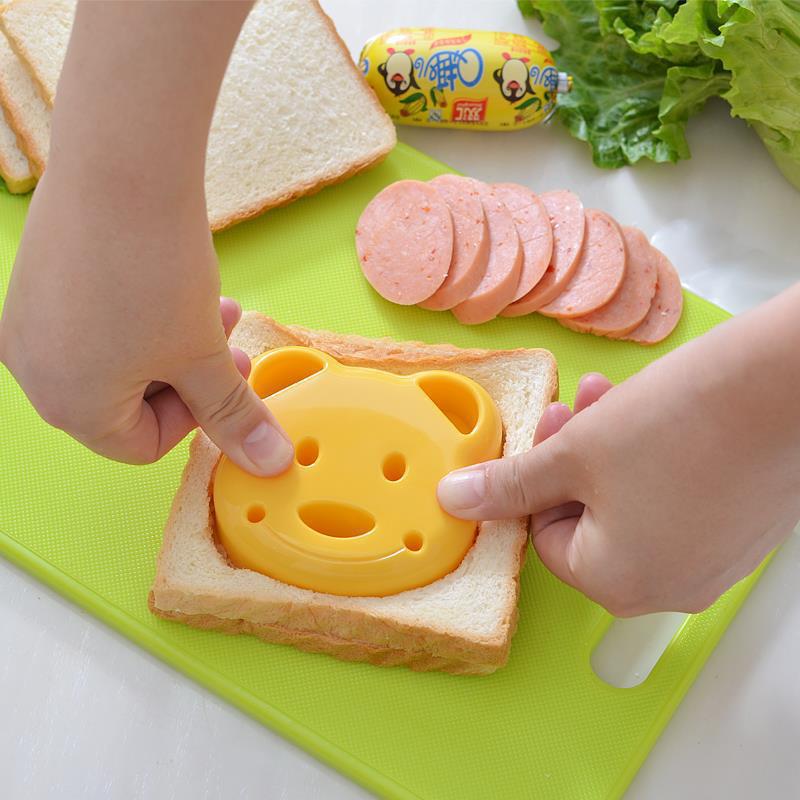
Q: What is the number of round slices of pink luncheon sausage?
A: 8